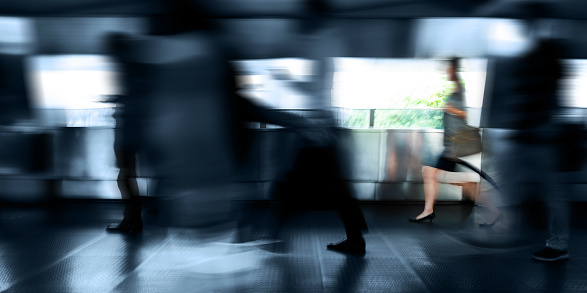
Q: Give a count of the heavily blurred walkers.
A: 4